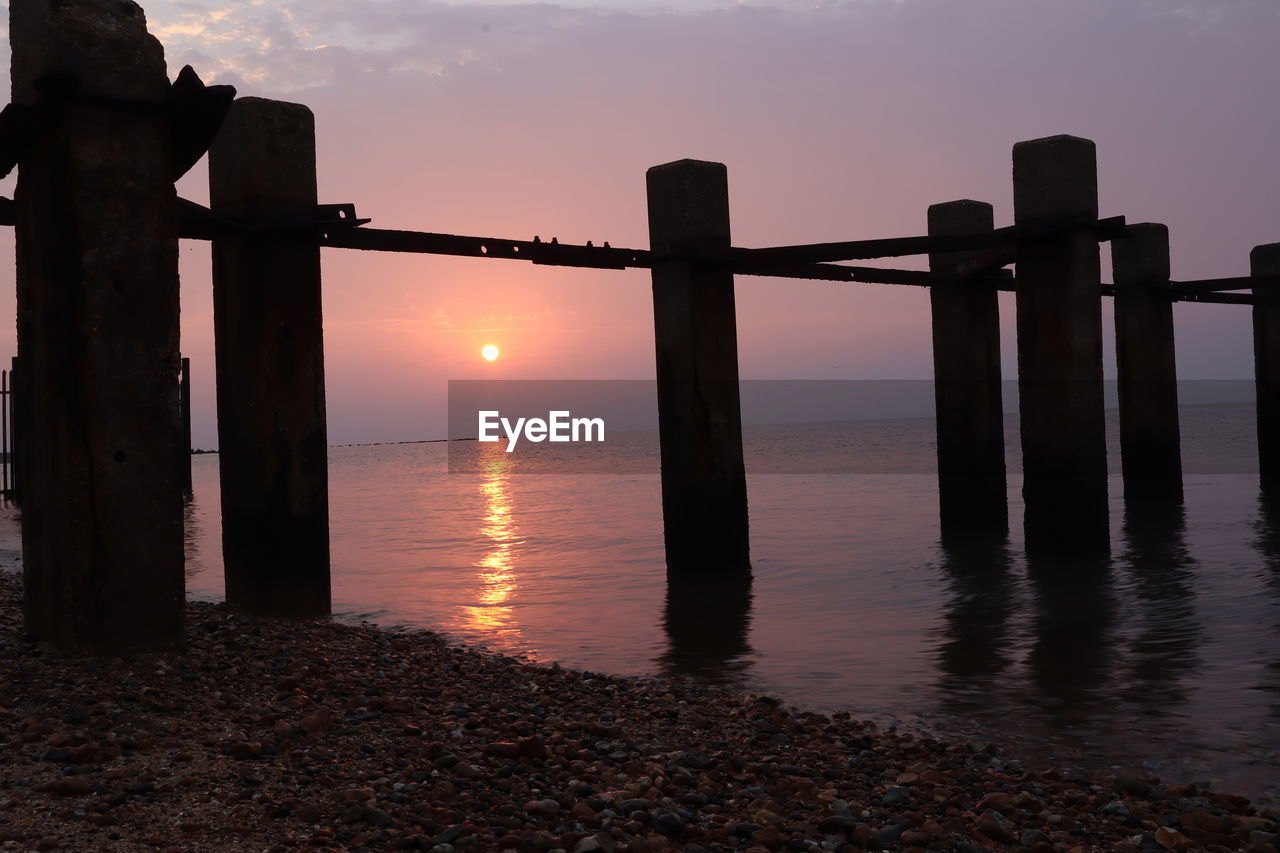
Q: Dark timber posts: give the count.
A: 7